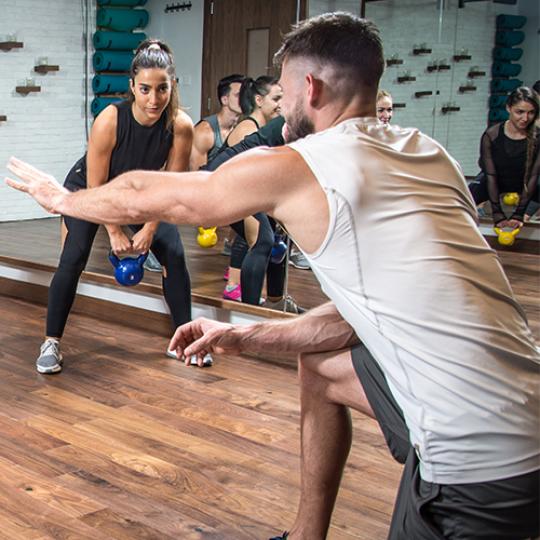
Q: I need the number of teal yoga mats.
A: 13